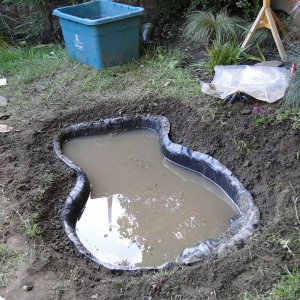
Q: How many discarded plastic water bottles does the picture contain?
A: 0